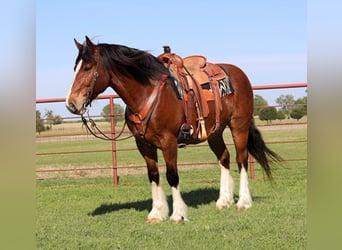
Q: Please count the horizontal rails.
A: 5